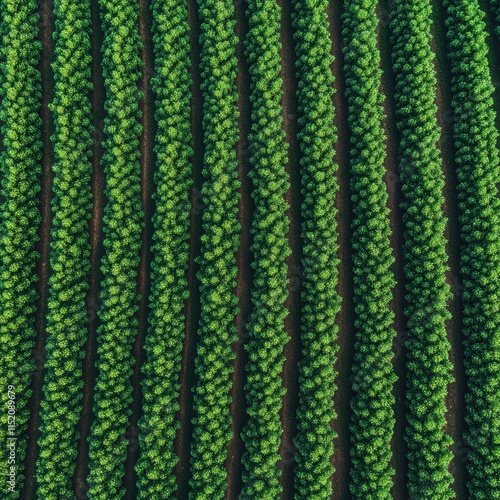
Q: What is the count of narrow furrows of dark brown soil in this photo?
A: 9